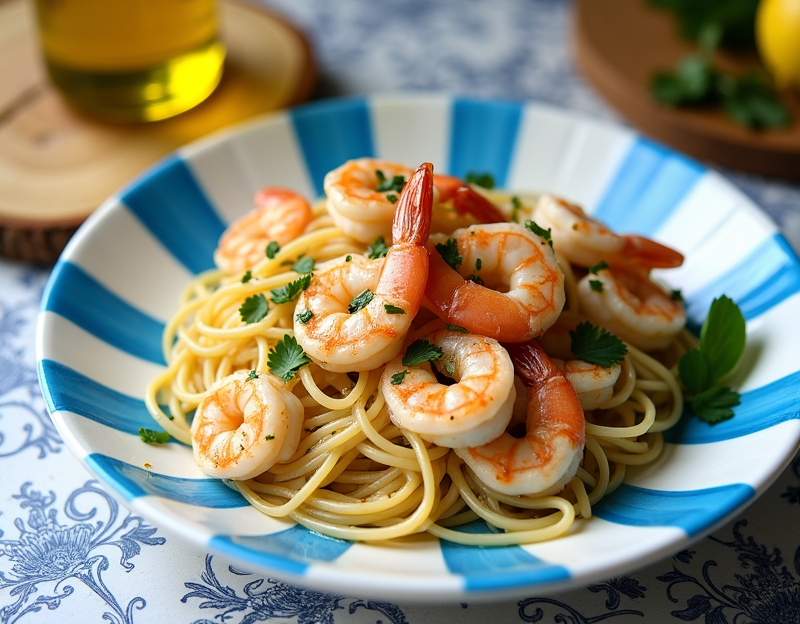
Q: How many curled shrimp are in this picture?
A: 10